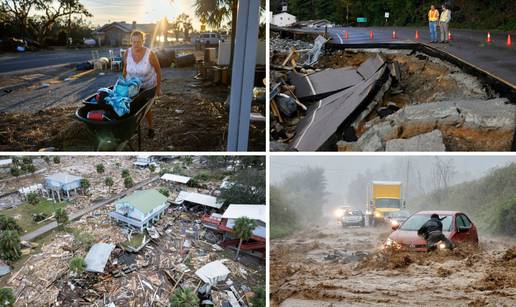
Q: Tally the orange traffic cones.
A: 7